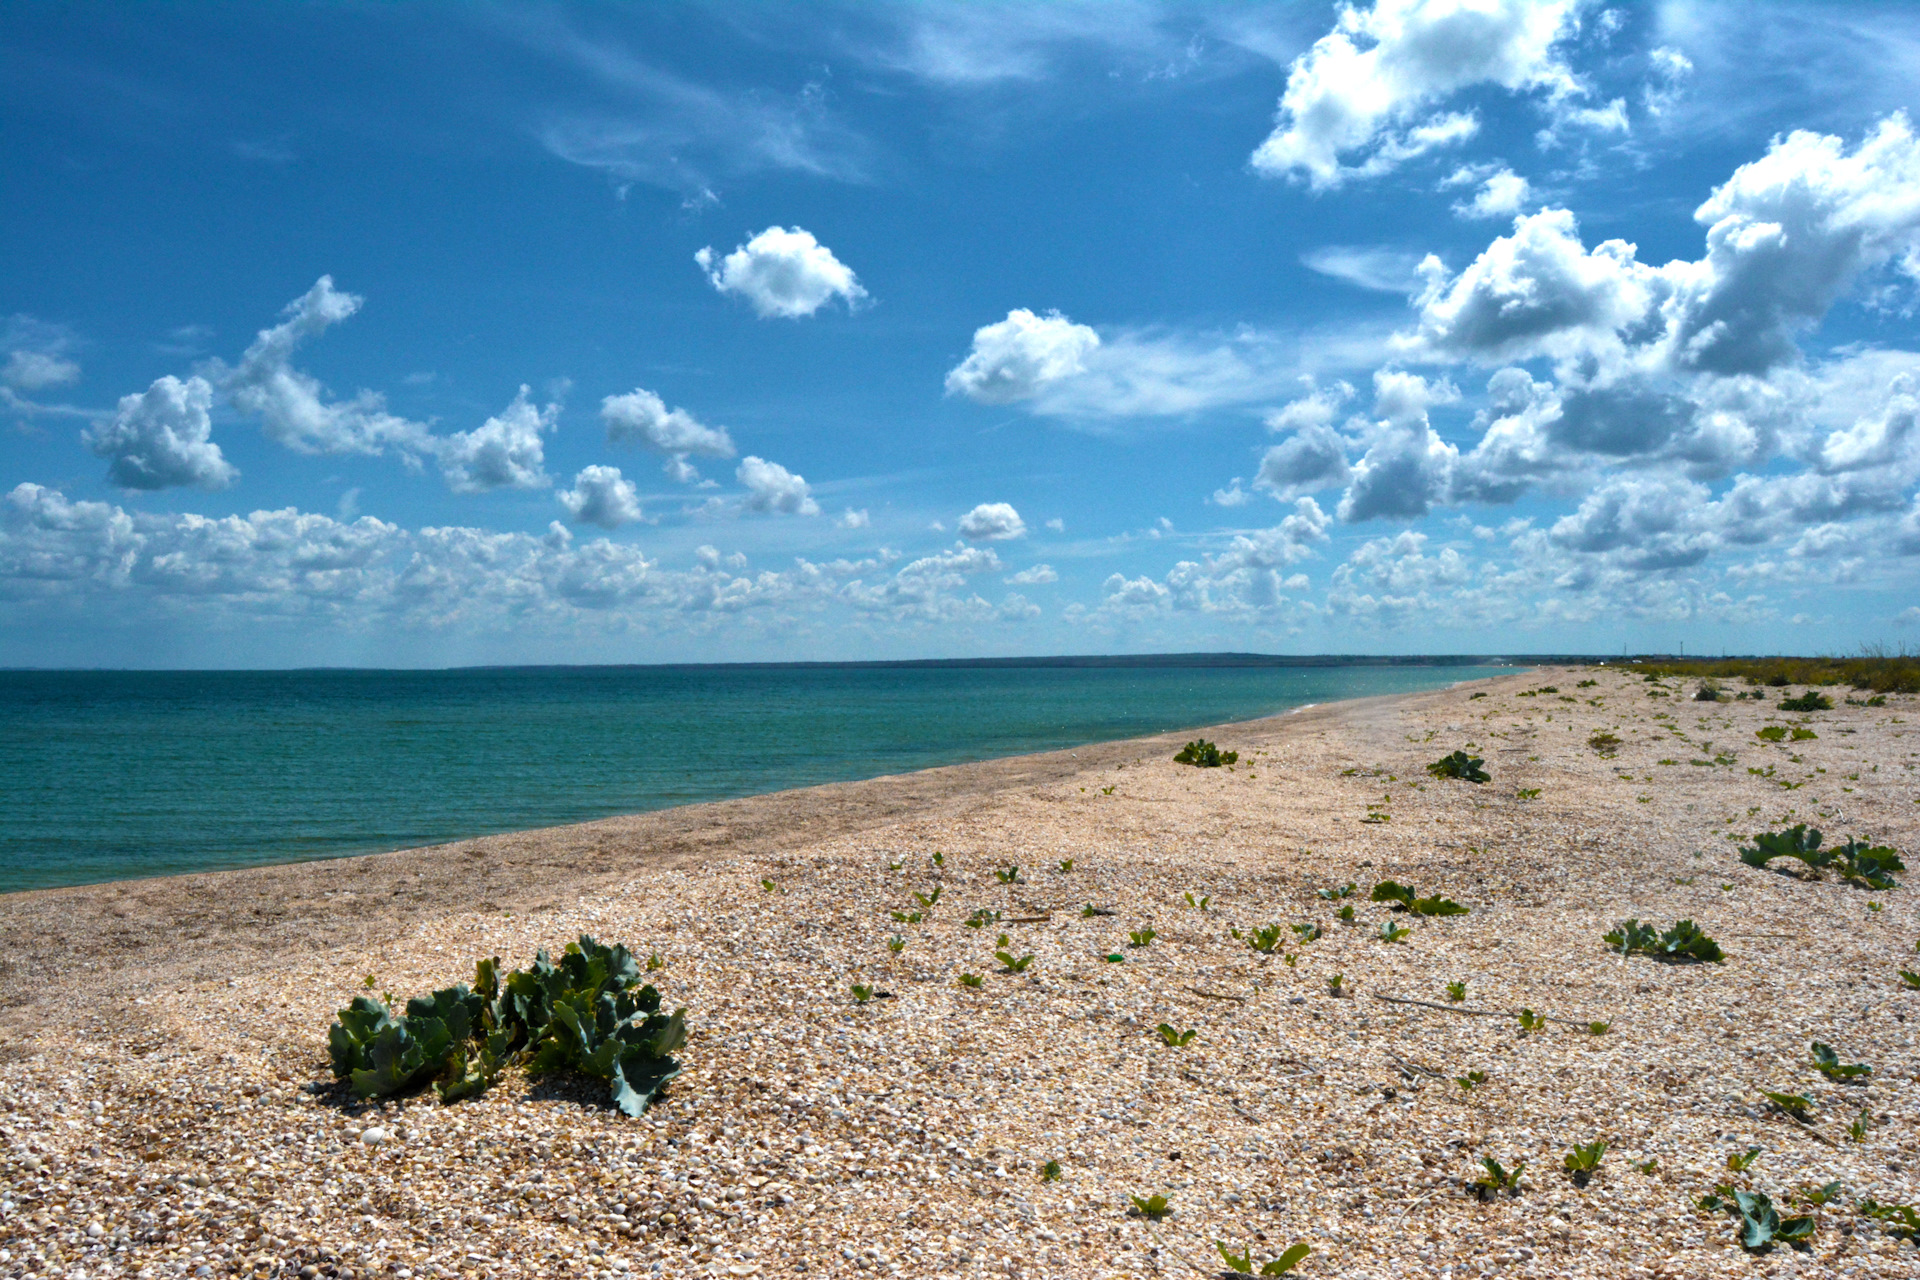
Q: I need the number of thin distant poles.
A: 3